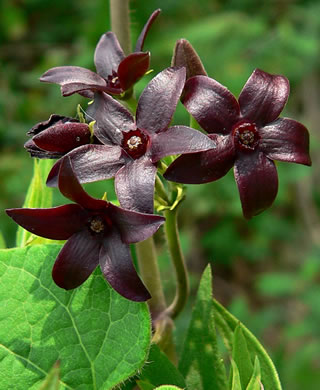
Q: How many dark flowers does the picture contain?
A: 5